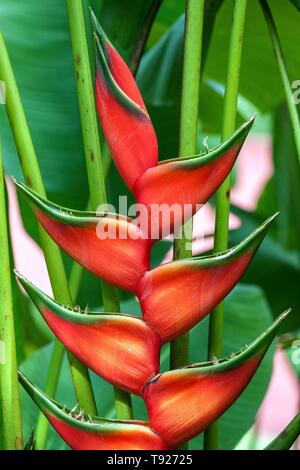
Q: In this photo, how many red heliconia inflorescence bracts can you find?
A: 7